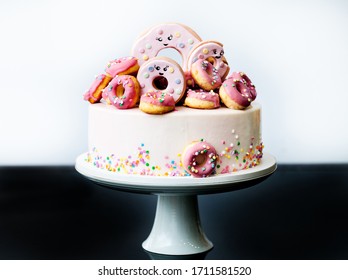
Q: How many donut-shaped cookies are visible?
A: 3